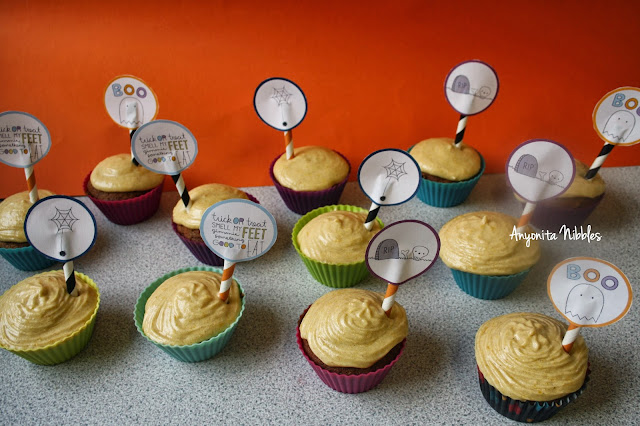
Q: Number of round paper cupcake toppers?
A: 12